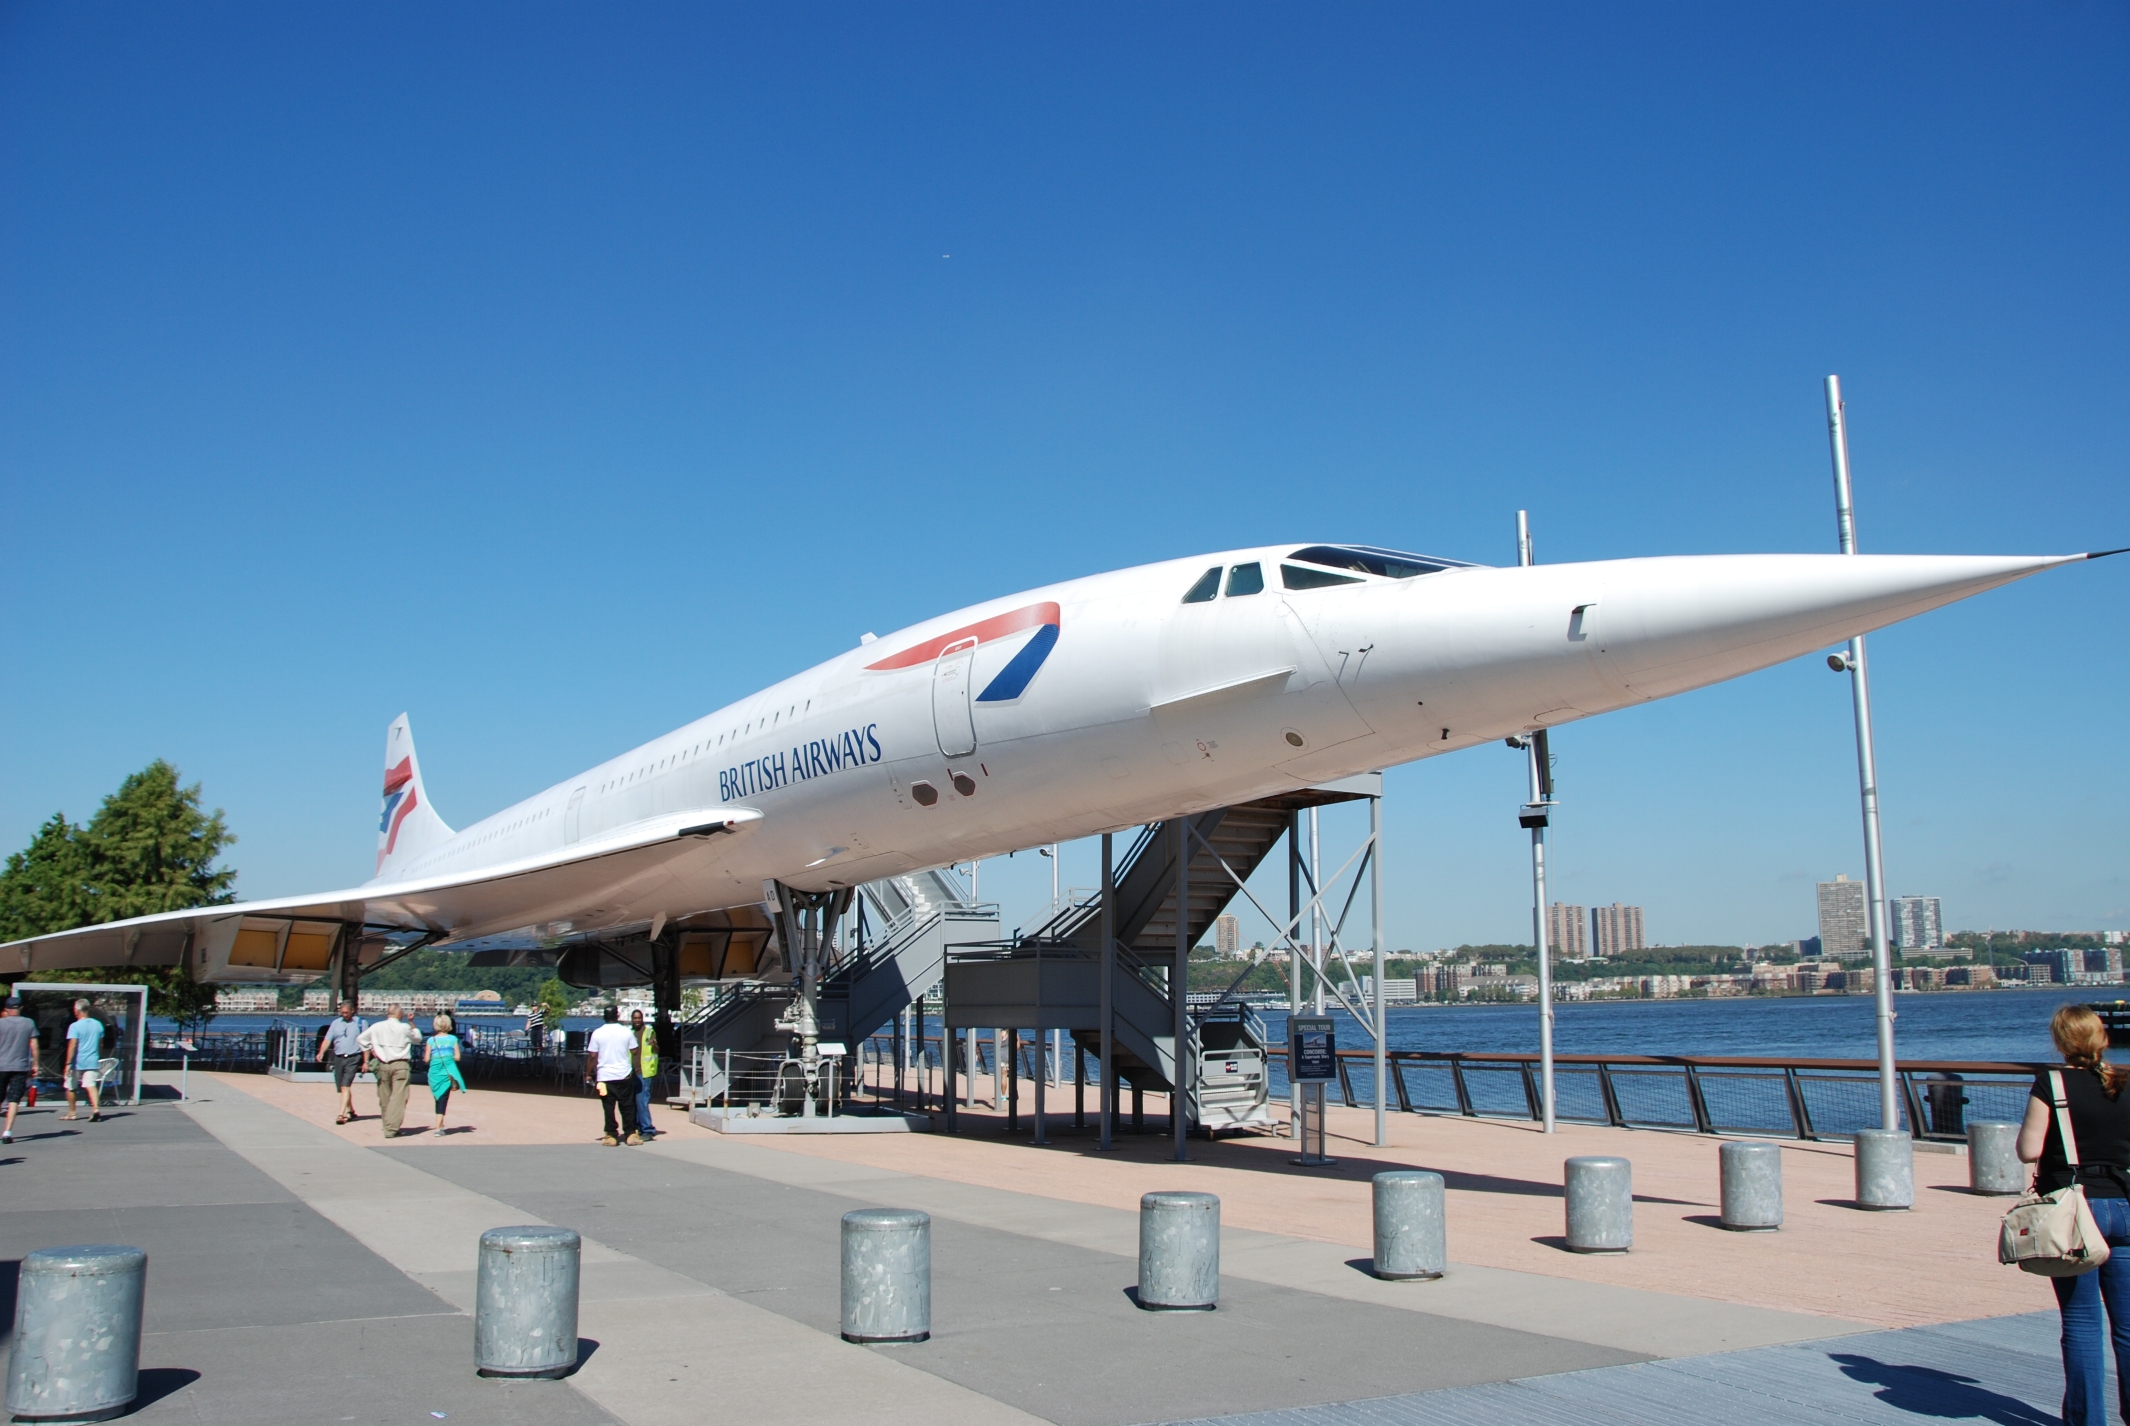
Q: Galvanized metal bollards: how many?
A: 9